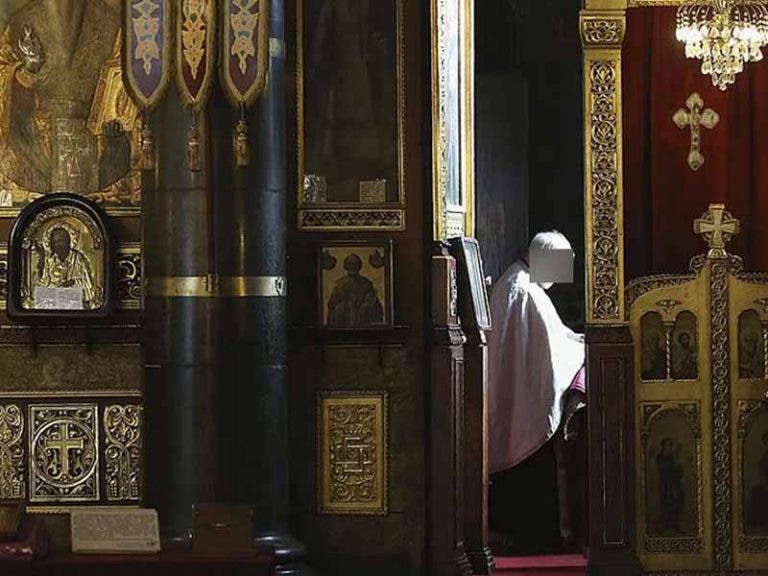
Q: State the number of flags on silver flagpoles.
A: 0